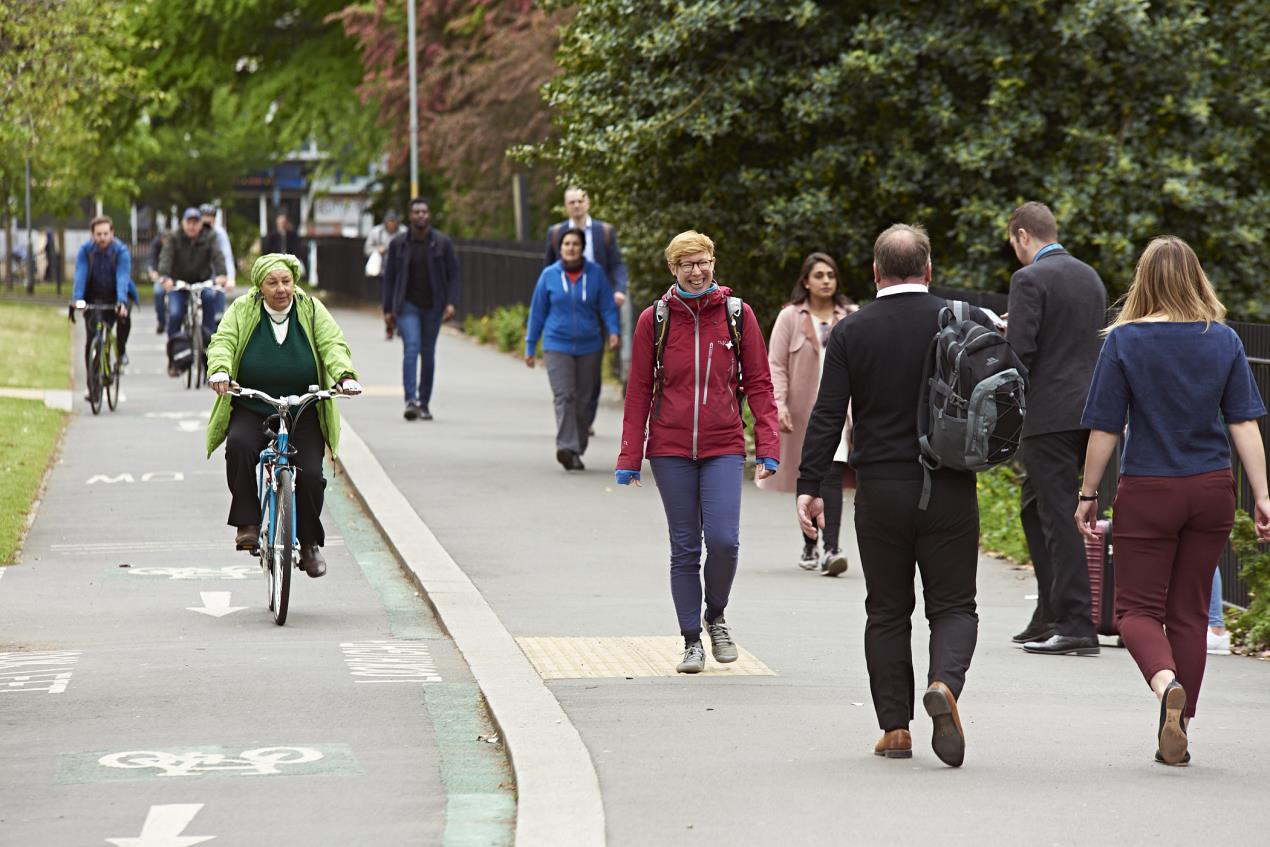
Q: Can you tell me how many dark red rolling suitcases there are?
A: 1